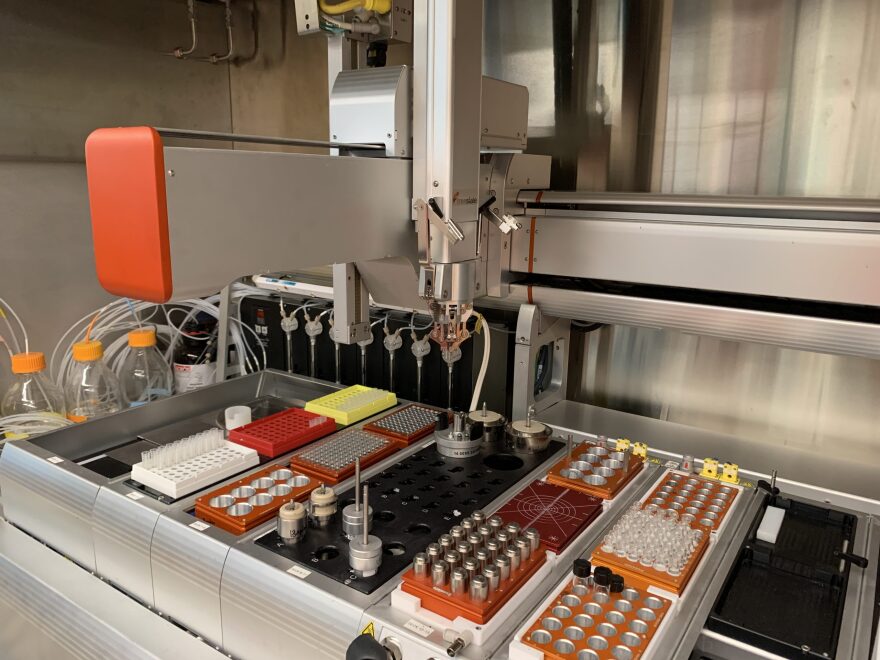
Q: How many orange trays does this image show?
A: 8